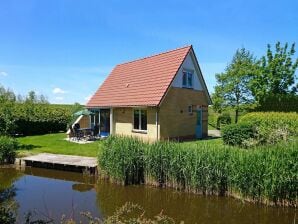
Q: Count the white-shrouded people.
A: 0